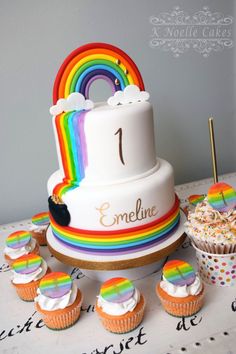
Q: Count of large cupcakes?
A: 1